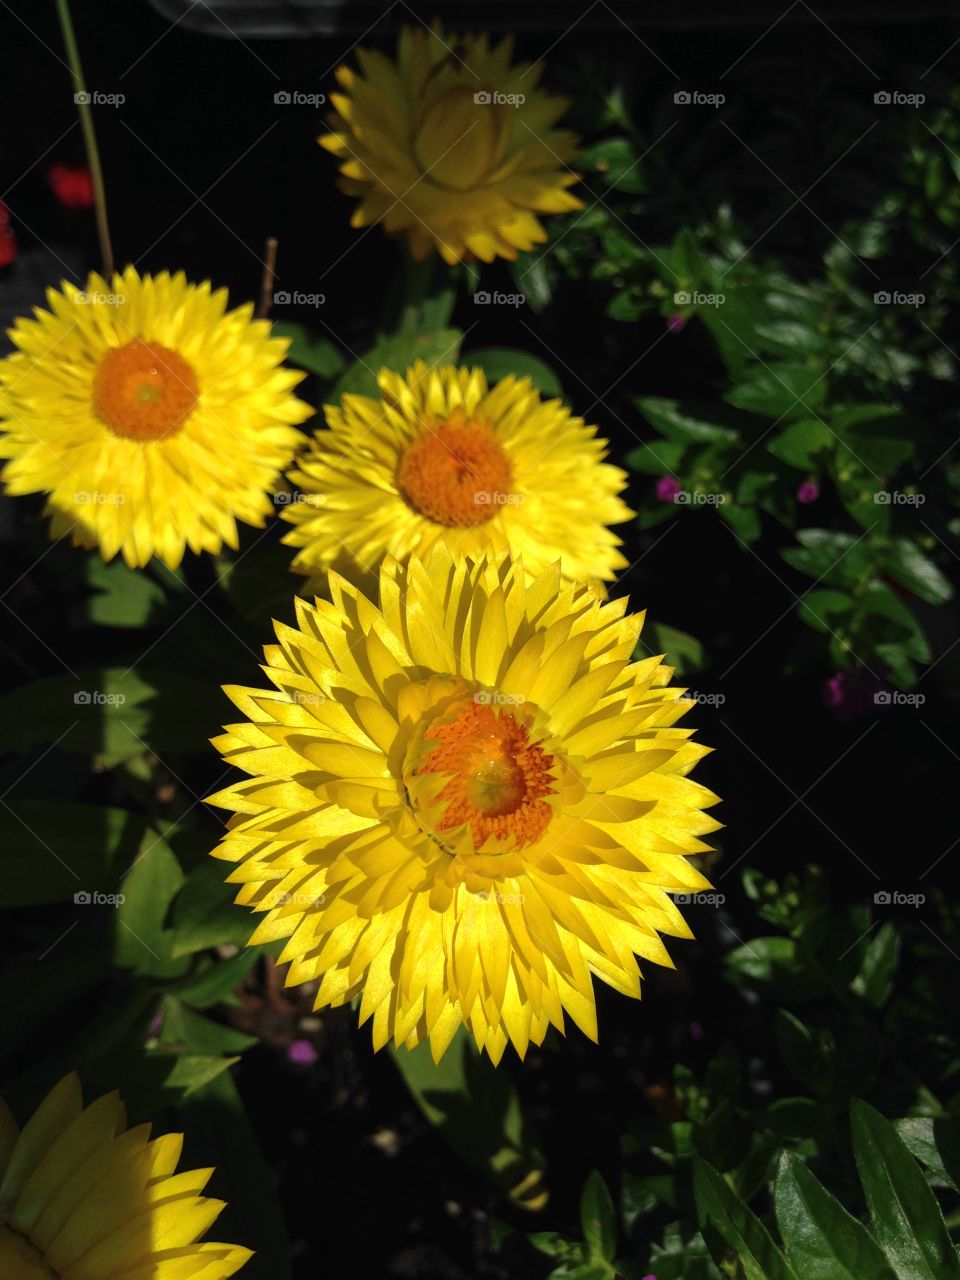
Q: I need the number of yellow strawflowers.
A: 5